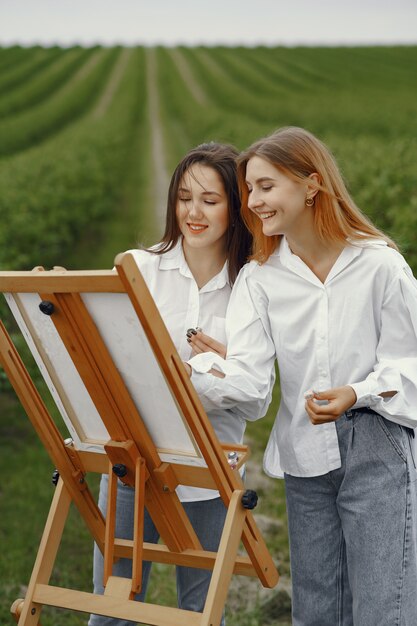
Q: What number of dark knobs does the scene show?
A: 4